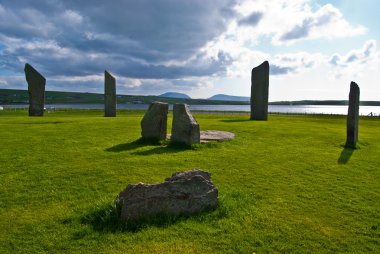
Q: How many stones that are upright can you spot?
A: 6